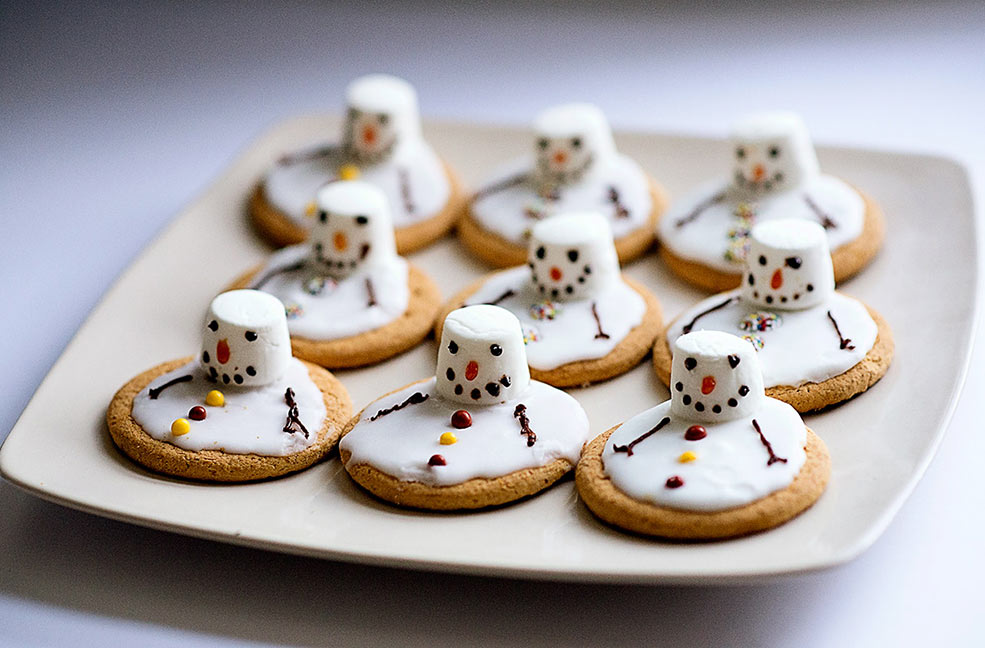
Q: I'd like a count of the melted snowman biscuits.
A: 9